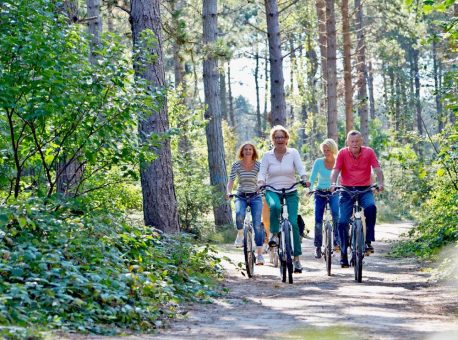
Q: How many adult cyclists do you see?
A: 4